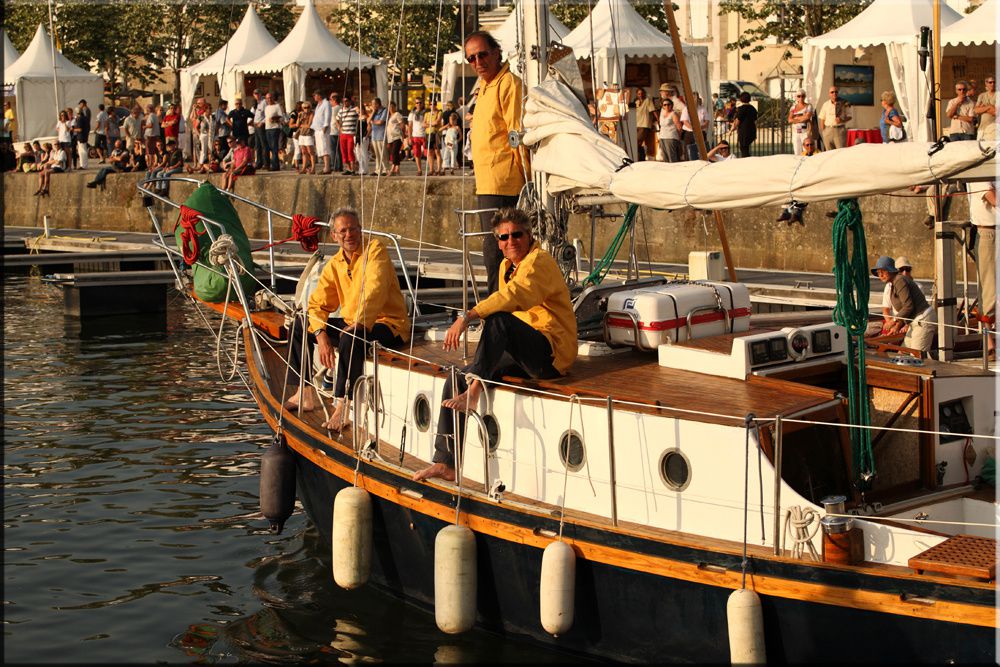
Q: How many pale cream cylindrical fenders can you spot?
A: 4